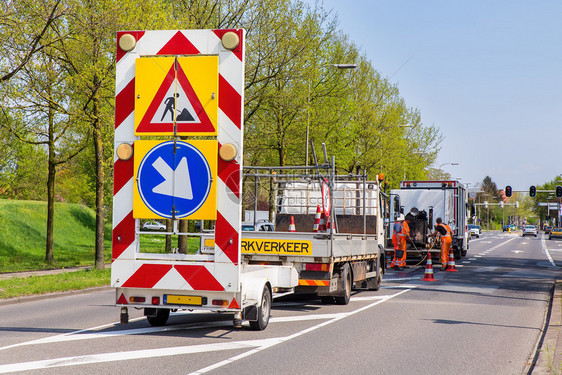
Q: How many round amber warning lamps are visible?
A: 4